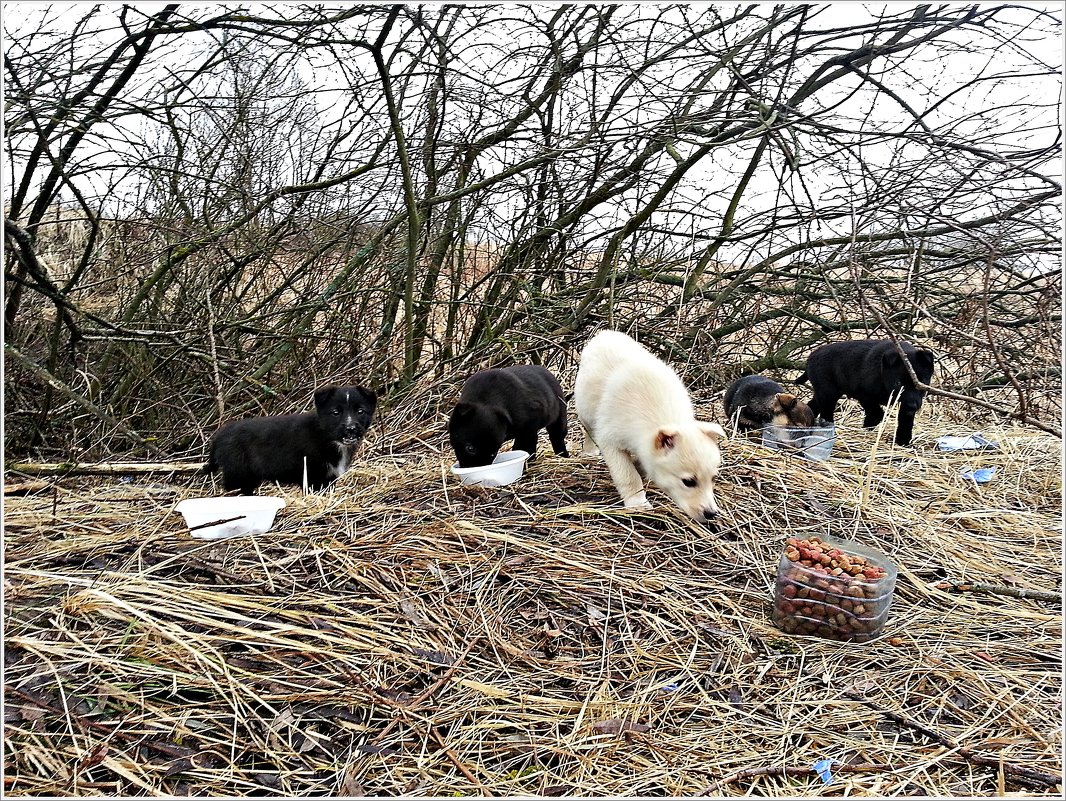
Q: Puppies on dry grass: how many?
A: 5